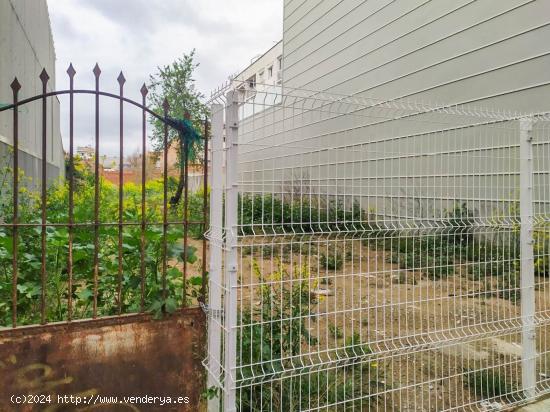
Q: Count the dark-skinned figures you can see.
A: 0